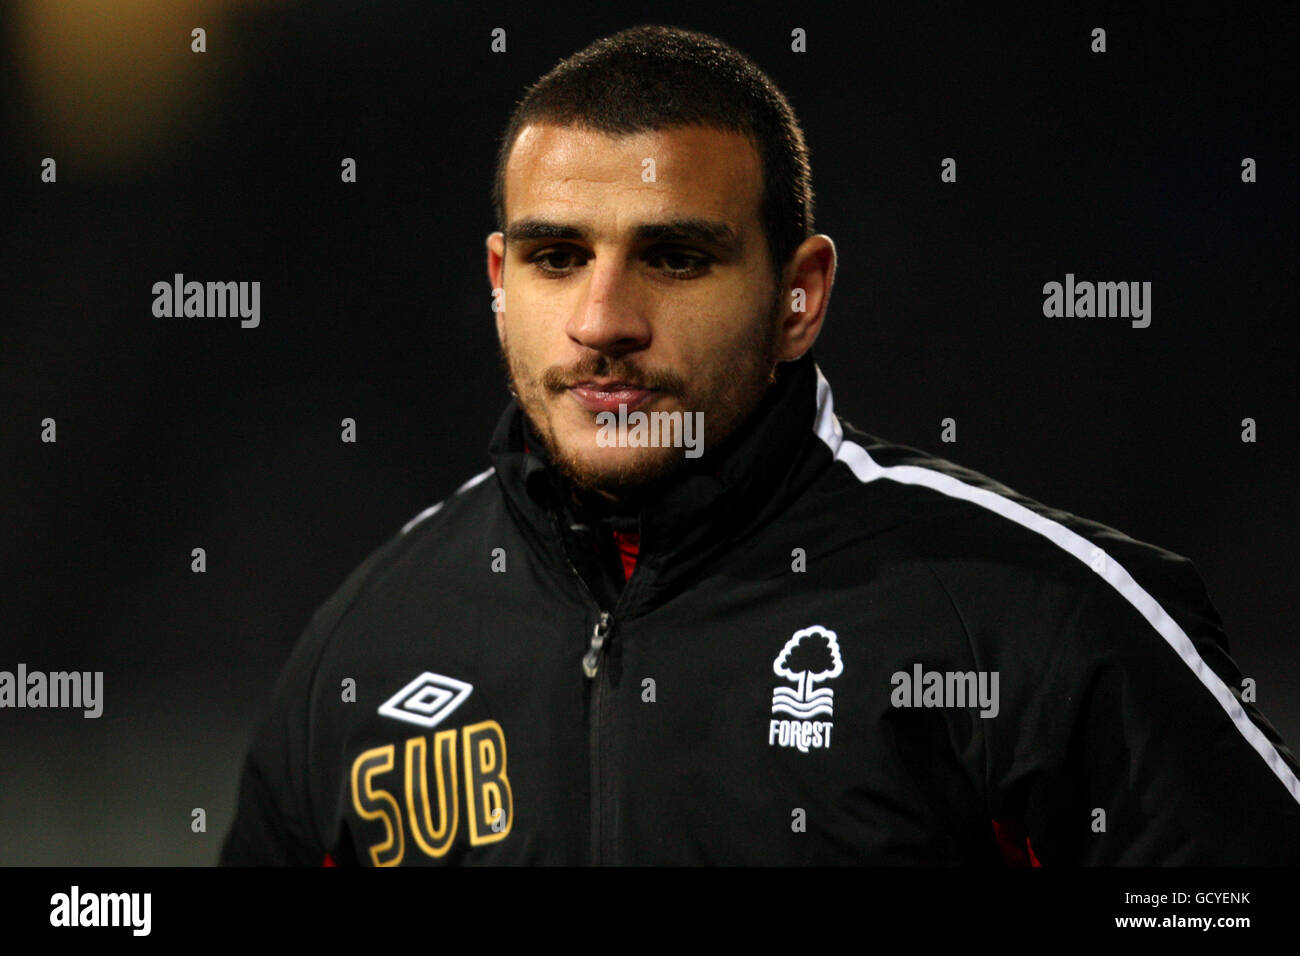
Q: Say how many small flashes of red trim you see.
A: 3